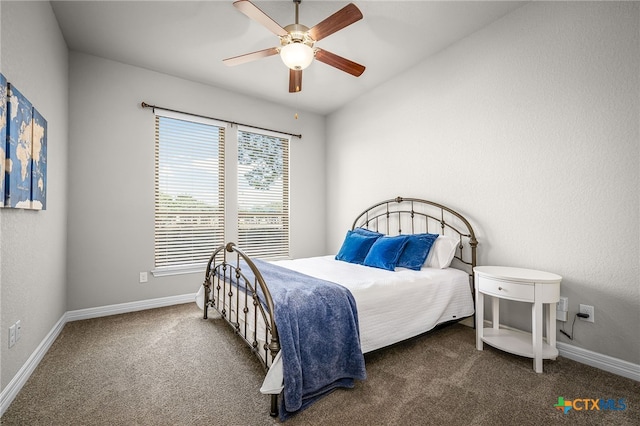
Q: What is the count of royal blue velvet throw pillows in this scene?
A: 4